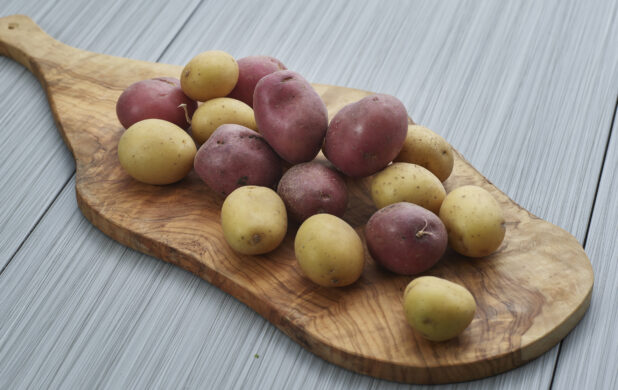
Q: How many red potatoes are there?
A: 7